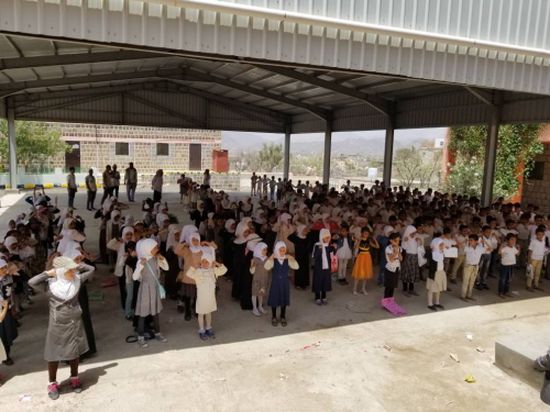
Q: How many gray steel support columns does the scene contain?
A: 5